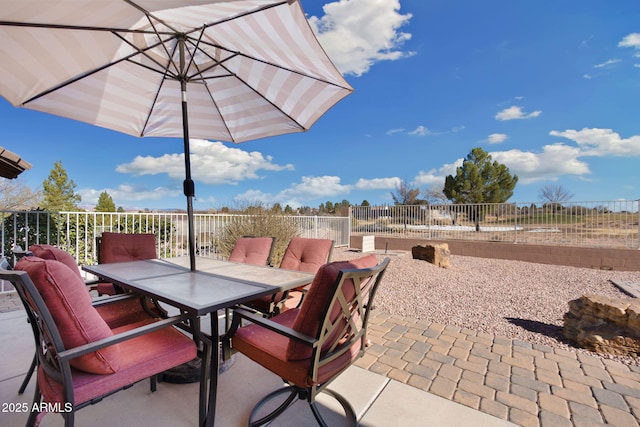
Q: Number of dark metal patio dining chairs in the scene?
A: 6